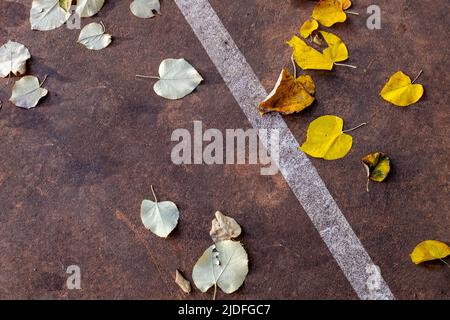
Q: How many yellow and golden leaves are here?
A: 8